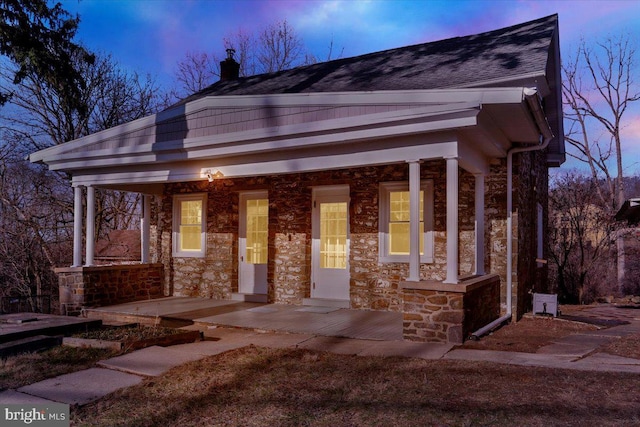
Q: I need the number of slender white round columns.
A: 6